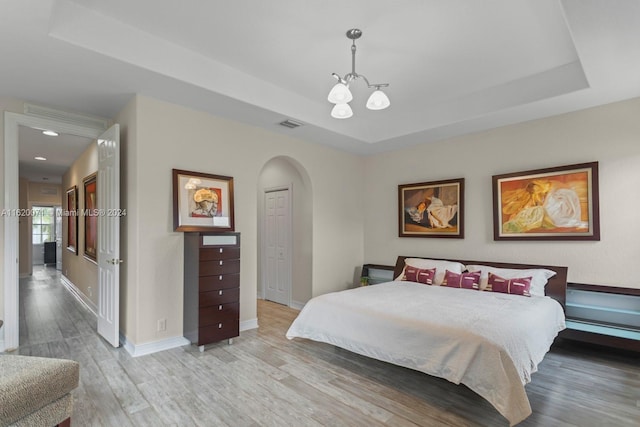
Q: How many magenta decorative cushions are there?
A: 3